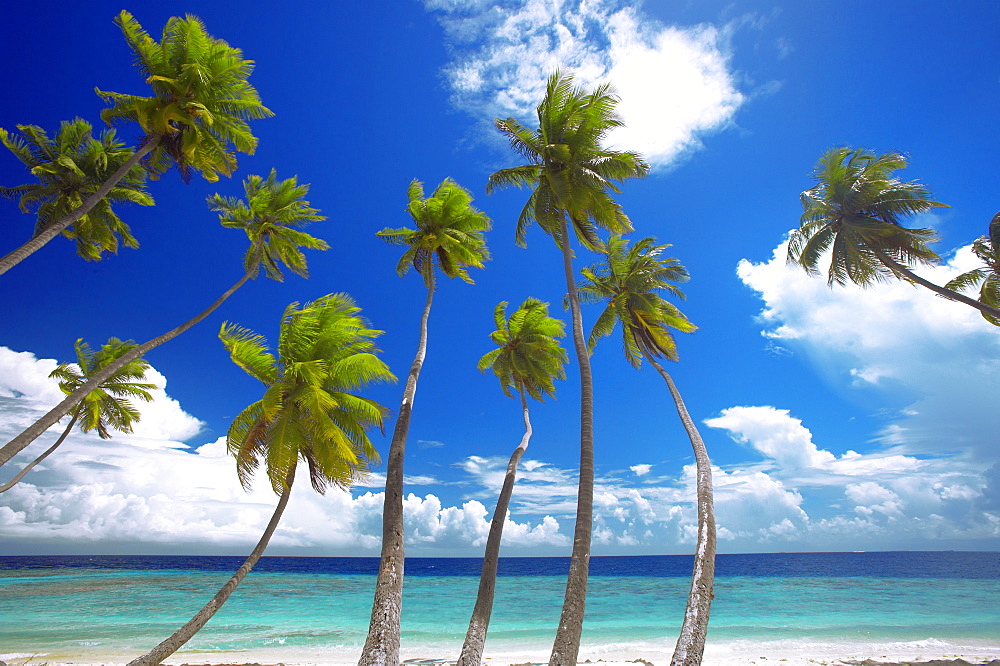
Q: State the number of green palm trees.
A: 11